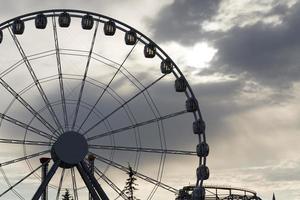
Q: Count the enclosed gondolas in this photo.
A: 15